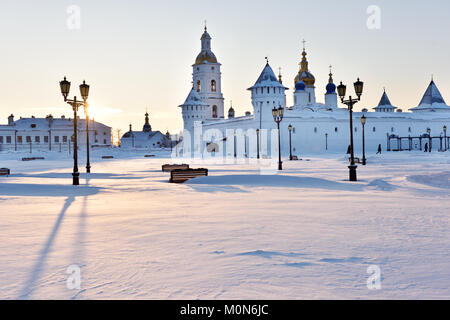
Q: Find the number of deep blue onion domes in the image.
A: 2